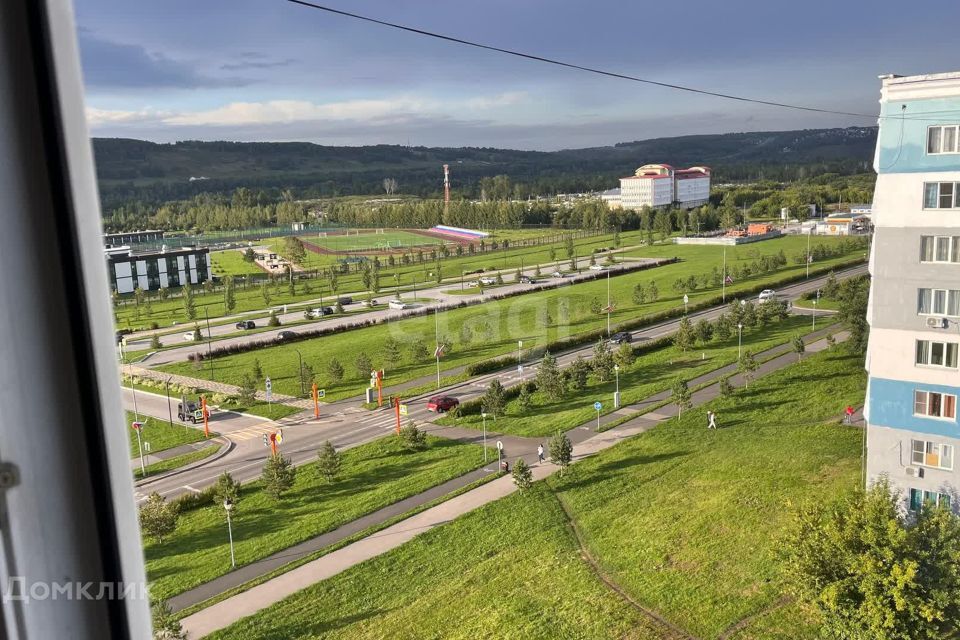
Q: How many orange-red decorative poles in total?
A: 5